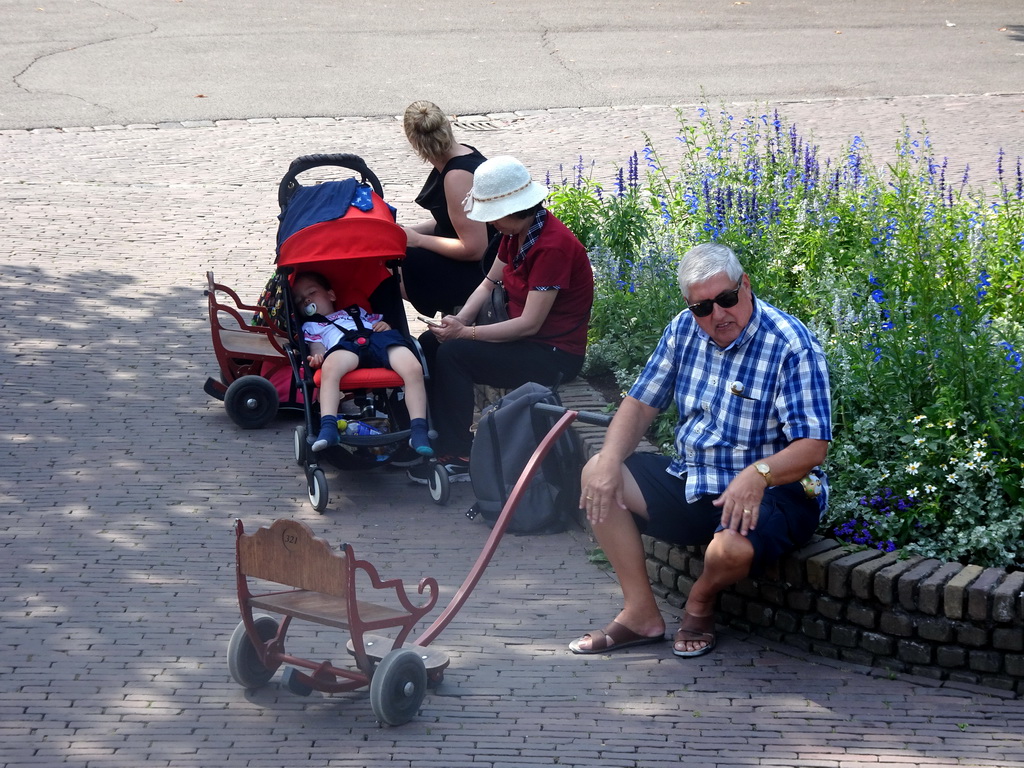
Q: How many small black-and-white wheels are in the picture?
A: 3